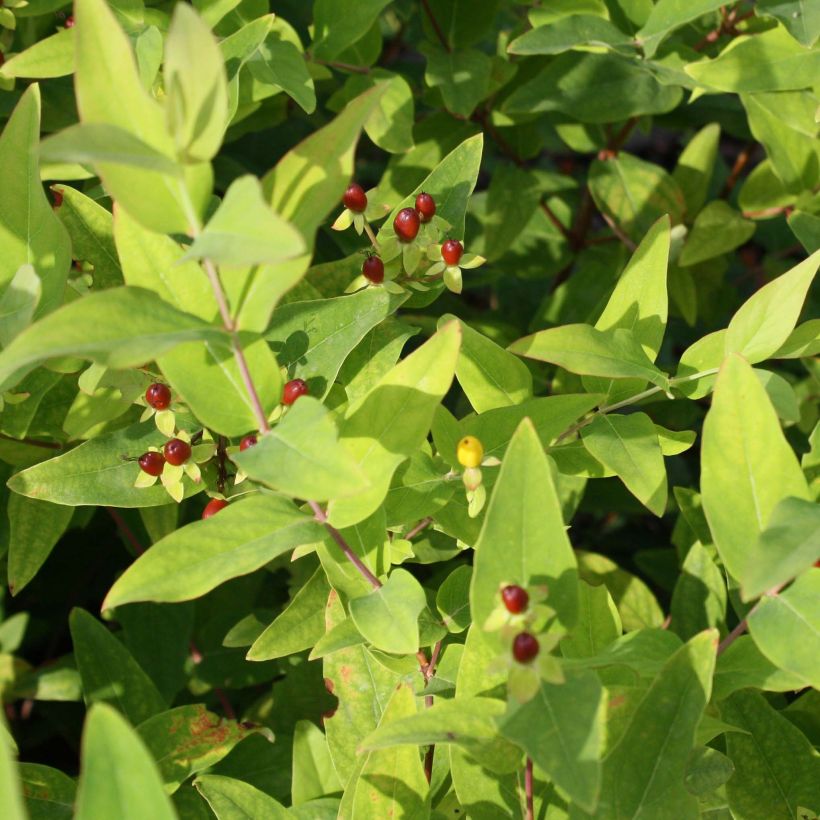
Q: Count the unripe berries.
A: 1